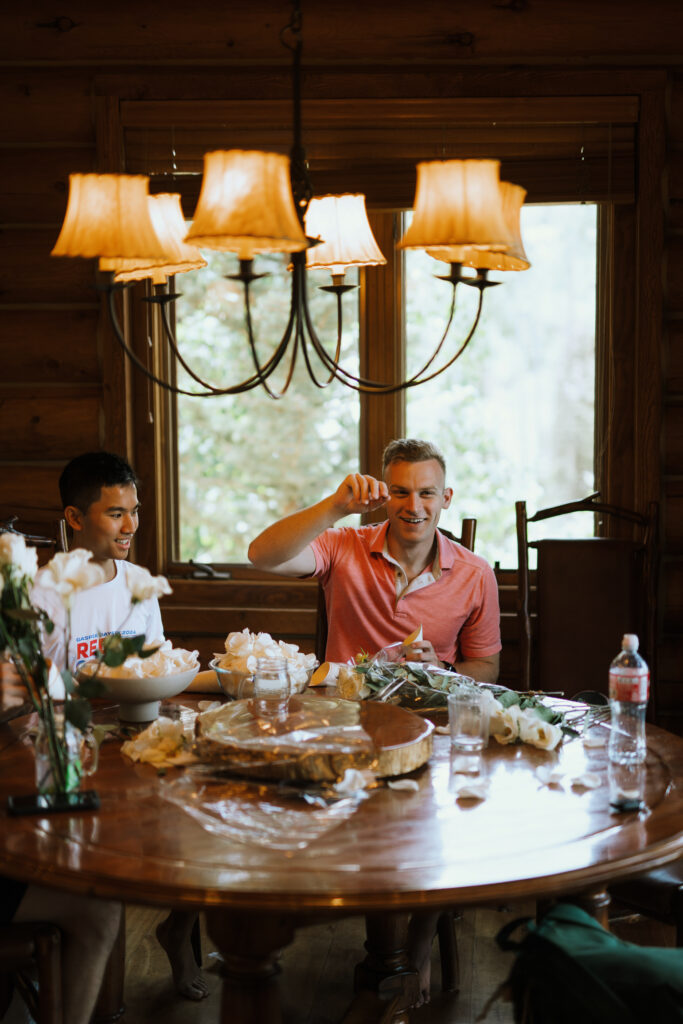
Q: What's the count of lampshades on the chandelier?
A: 6